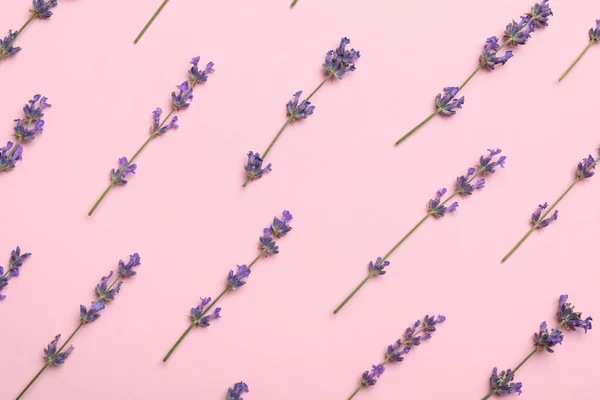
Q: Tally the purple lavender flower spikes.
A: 14